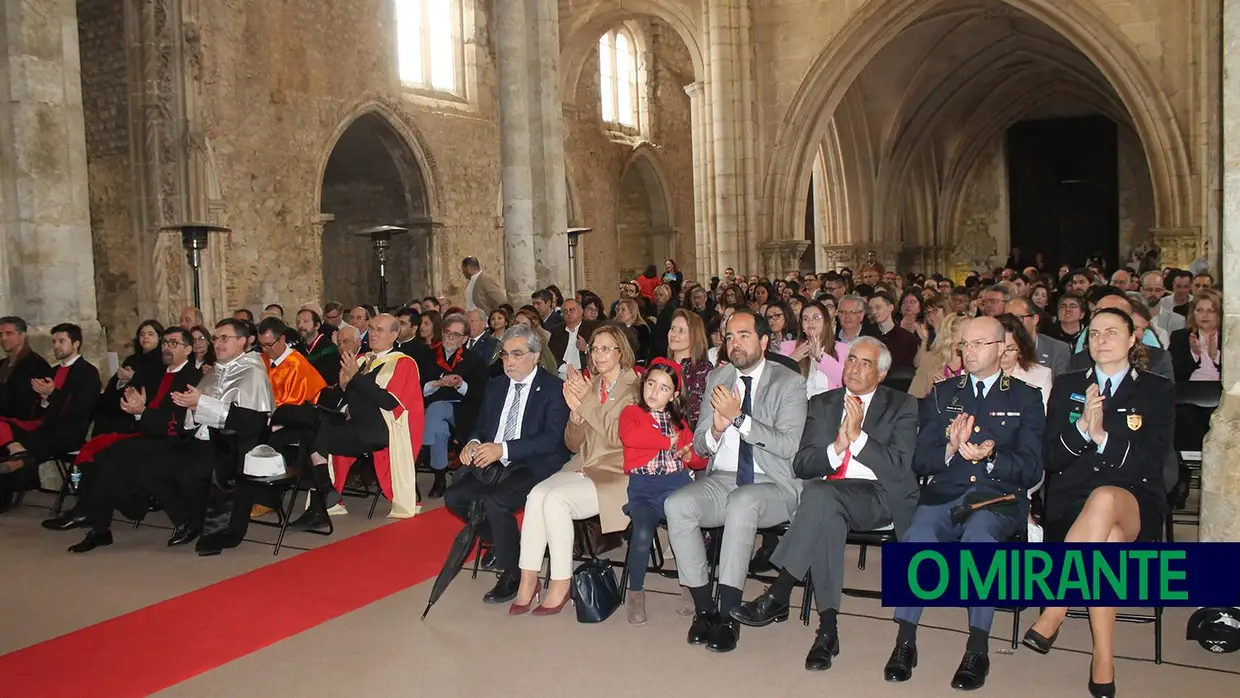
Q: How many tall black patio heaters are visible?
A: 3